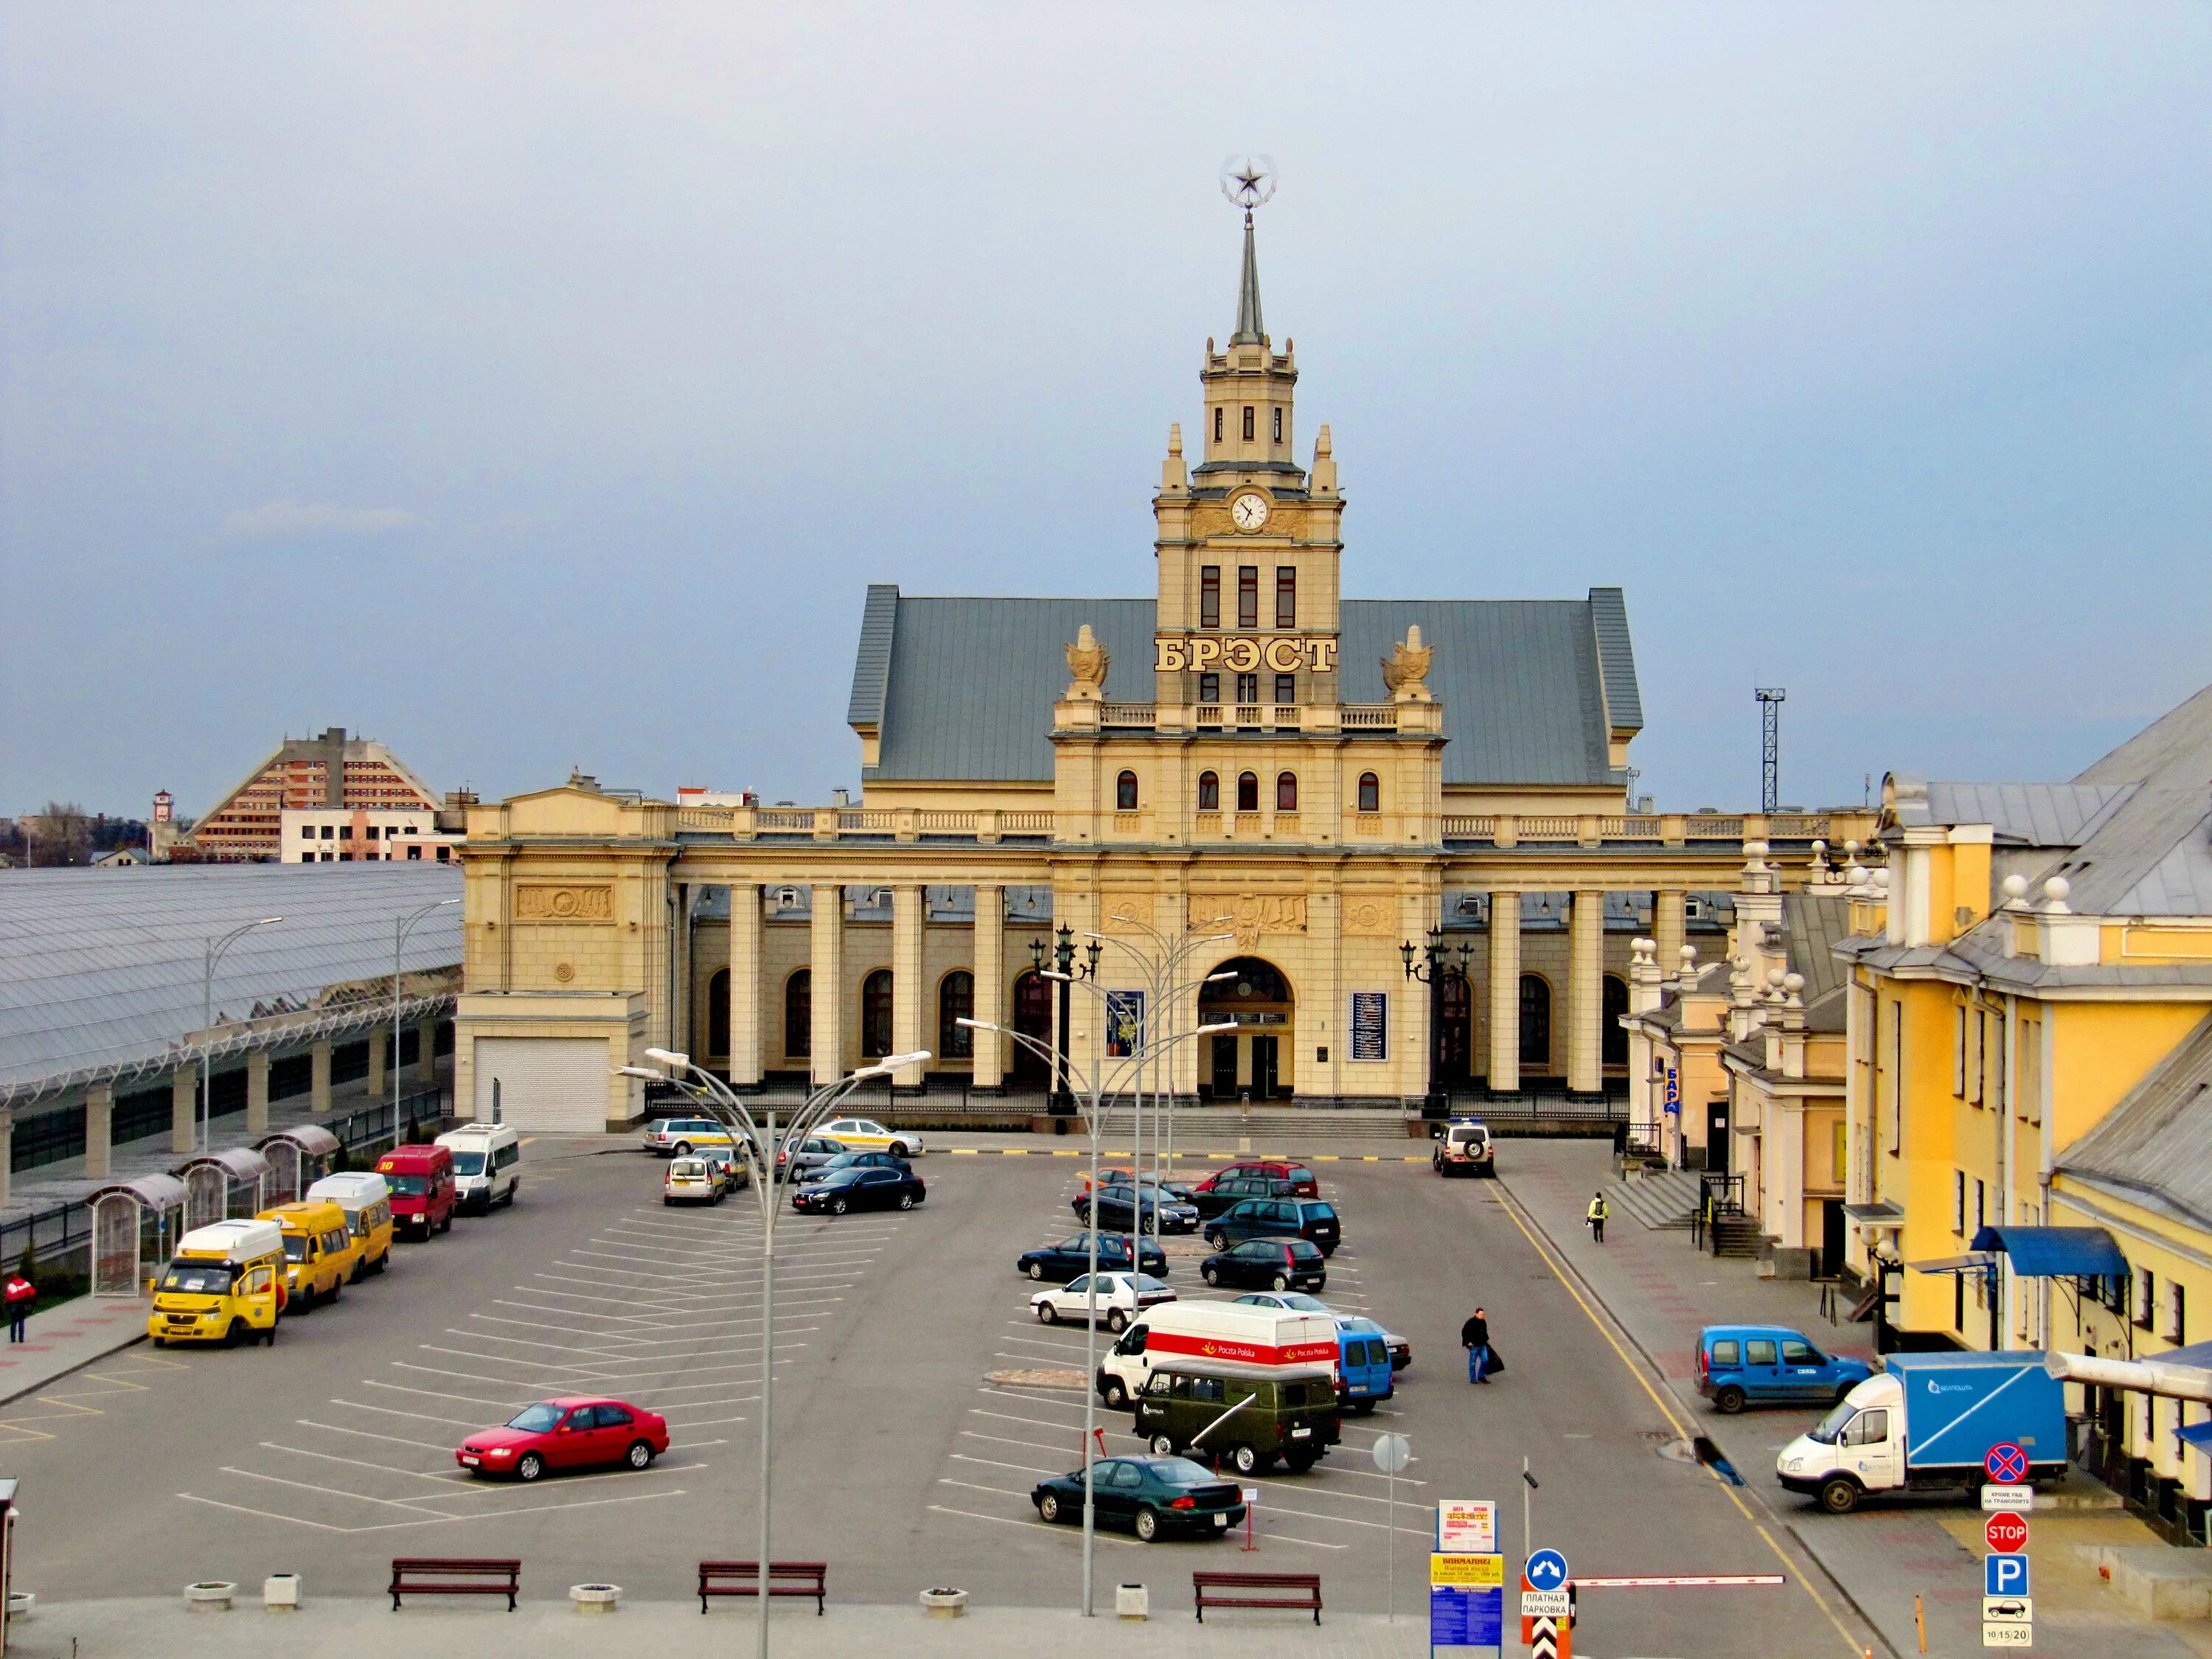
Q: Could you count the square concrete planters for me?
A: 2